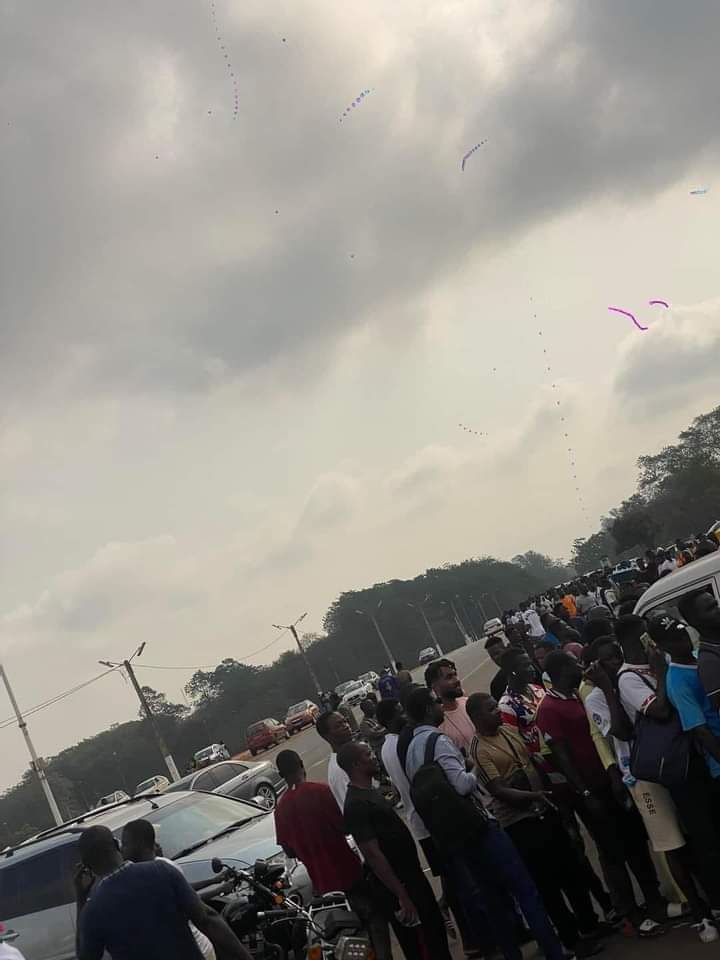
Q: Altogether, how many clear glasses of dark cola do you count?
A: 0